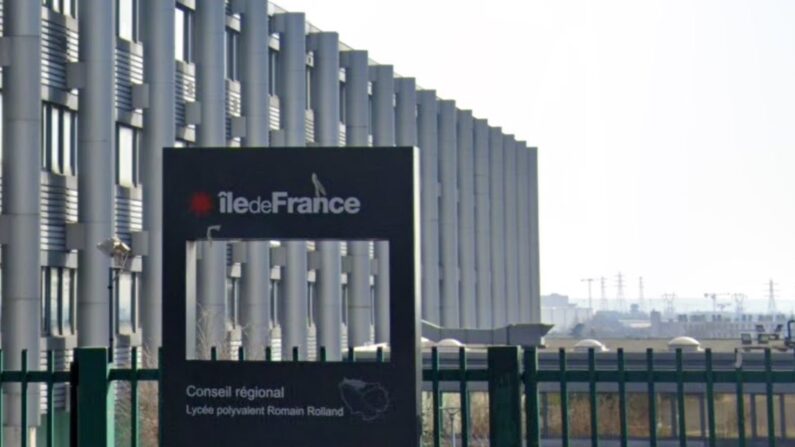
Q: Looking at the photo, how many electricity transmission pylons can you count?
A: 6